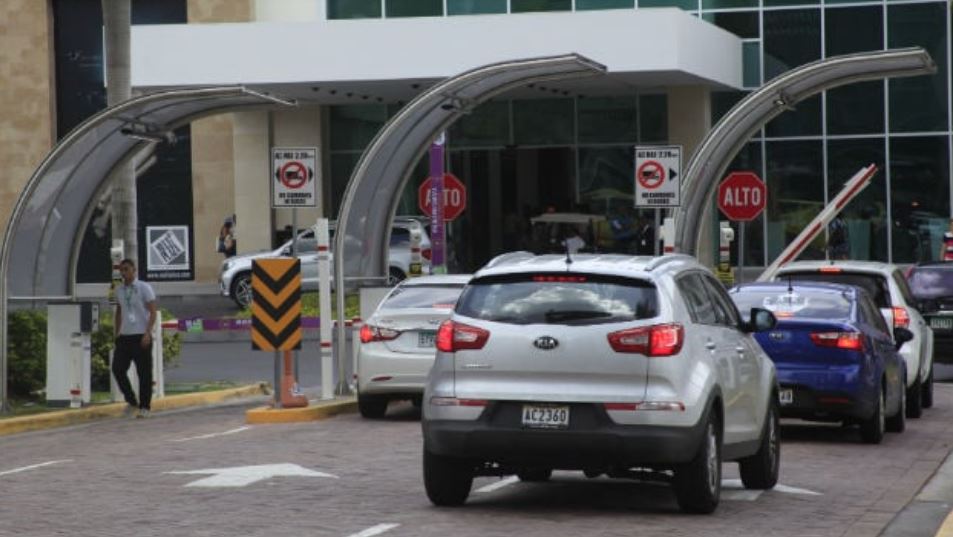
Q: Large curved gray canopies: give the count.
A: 3